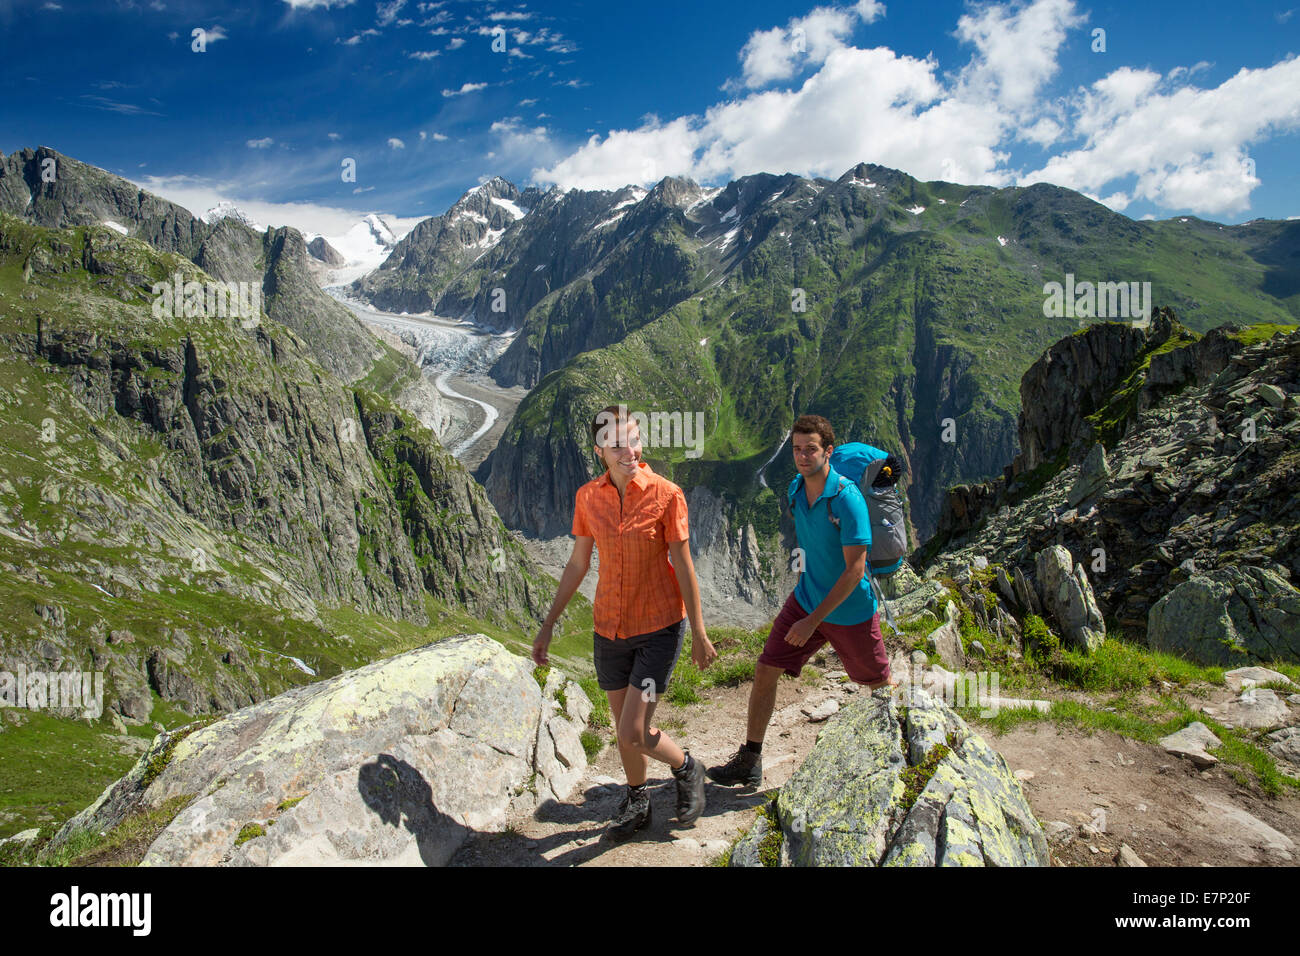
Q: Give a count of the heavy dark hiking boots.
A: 3